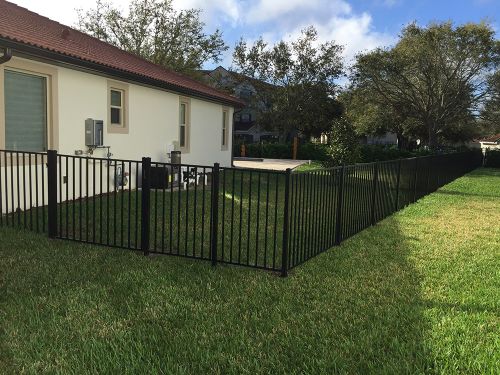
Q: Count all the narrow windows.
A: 3